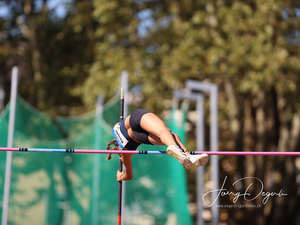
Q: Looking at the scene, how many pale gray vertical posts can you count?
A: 5